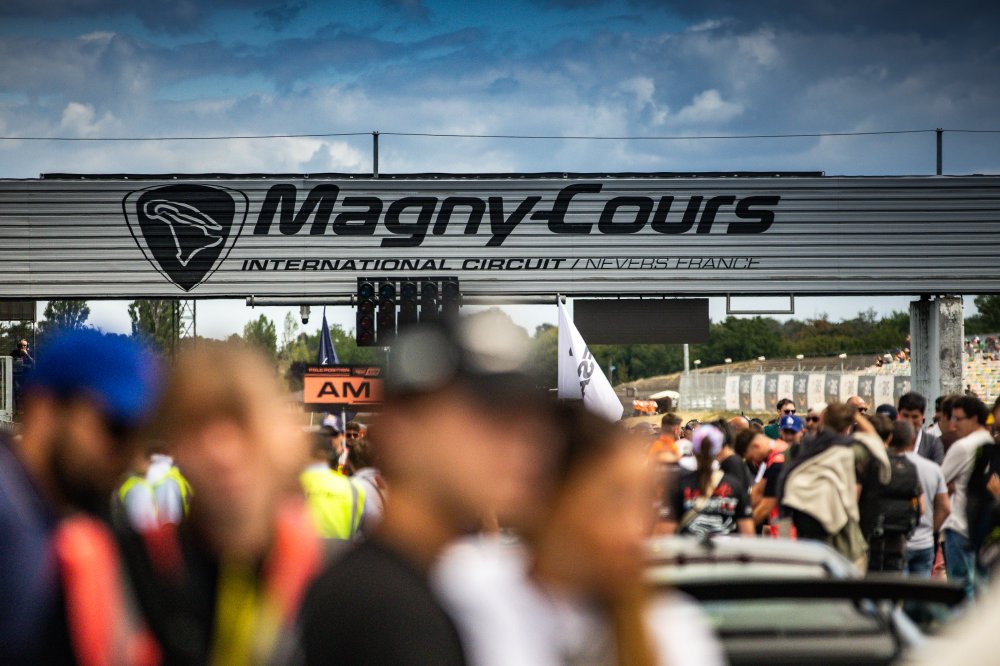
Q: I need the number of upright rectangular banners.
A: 12